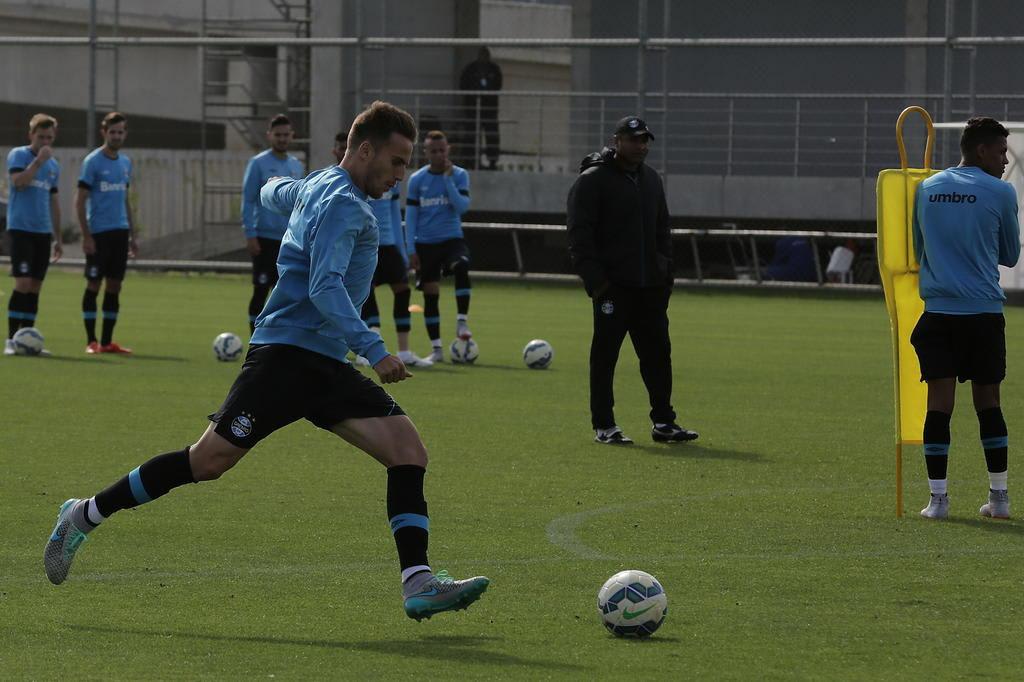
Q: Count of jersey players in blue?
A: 7